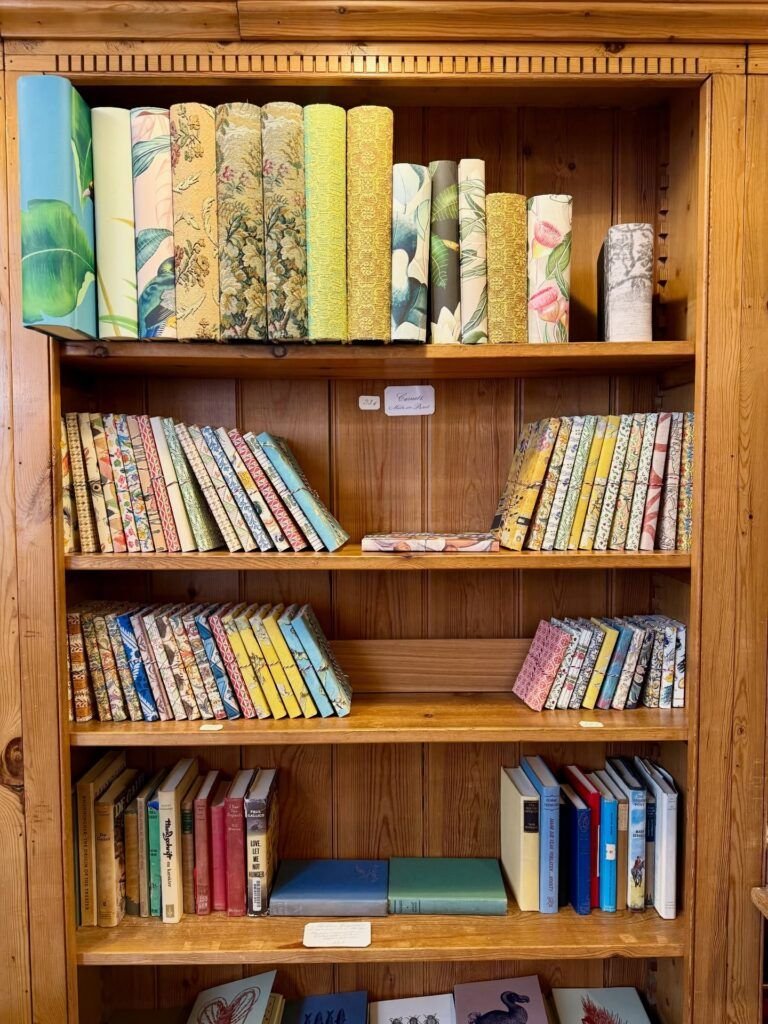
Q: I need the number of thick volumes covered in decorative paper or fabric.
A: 14